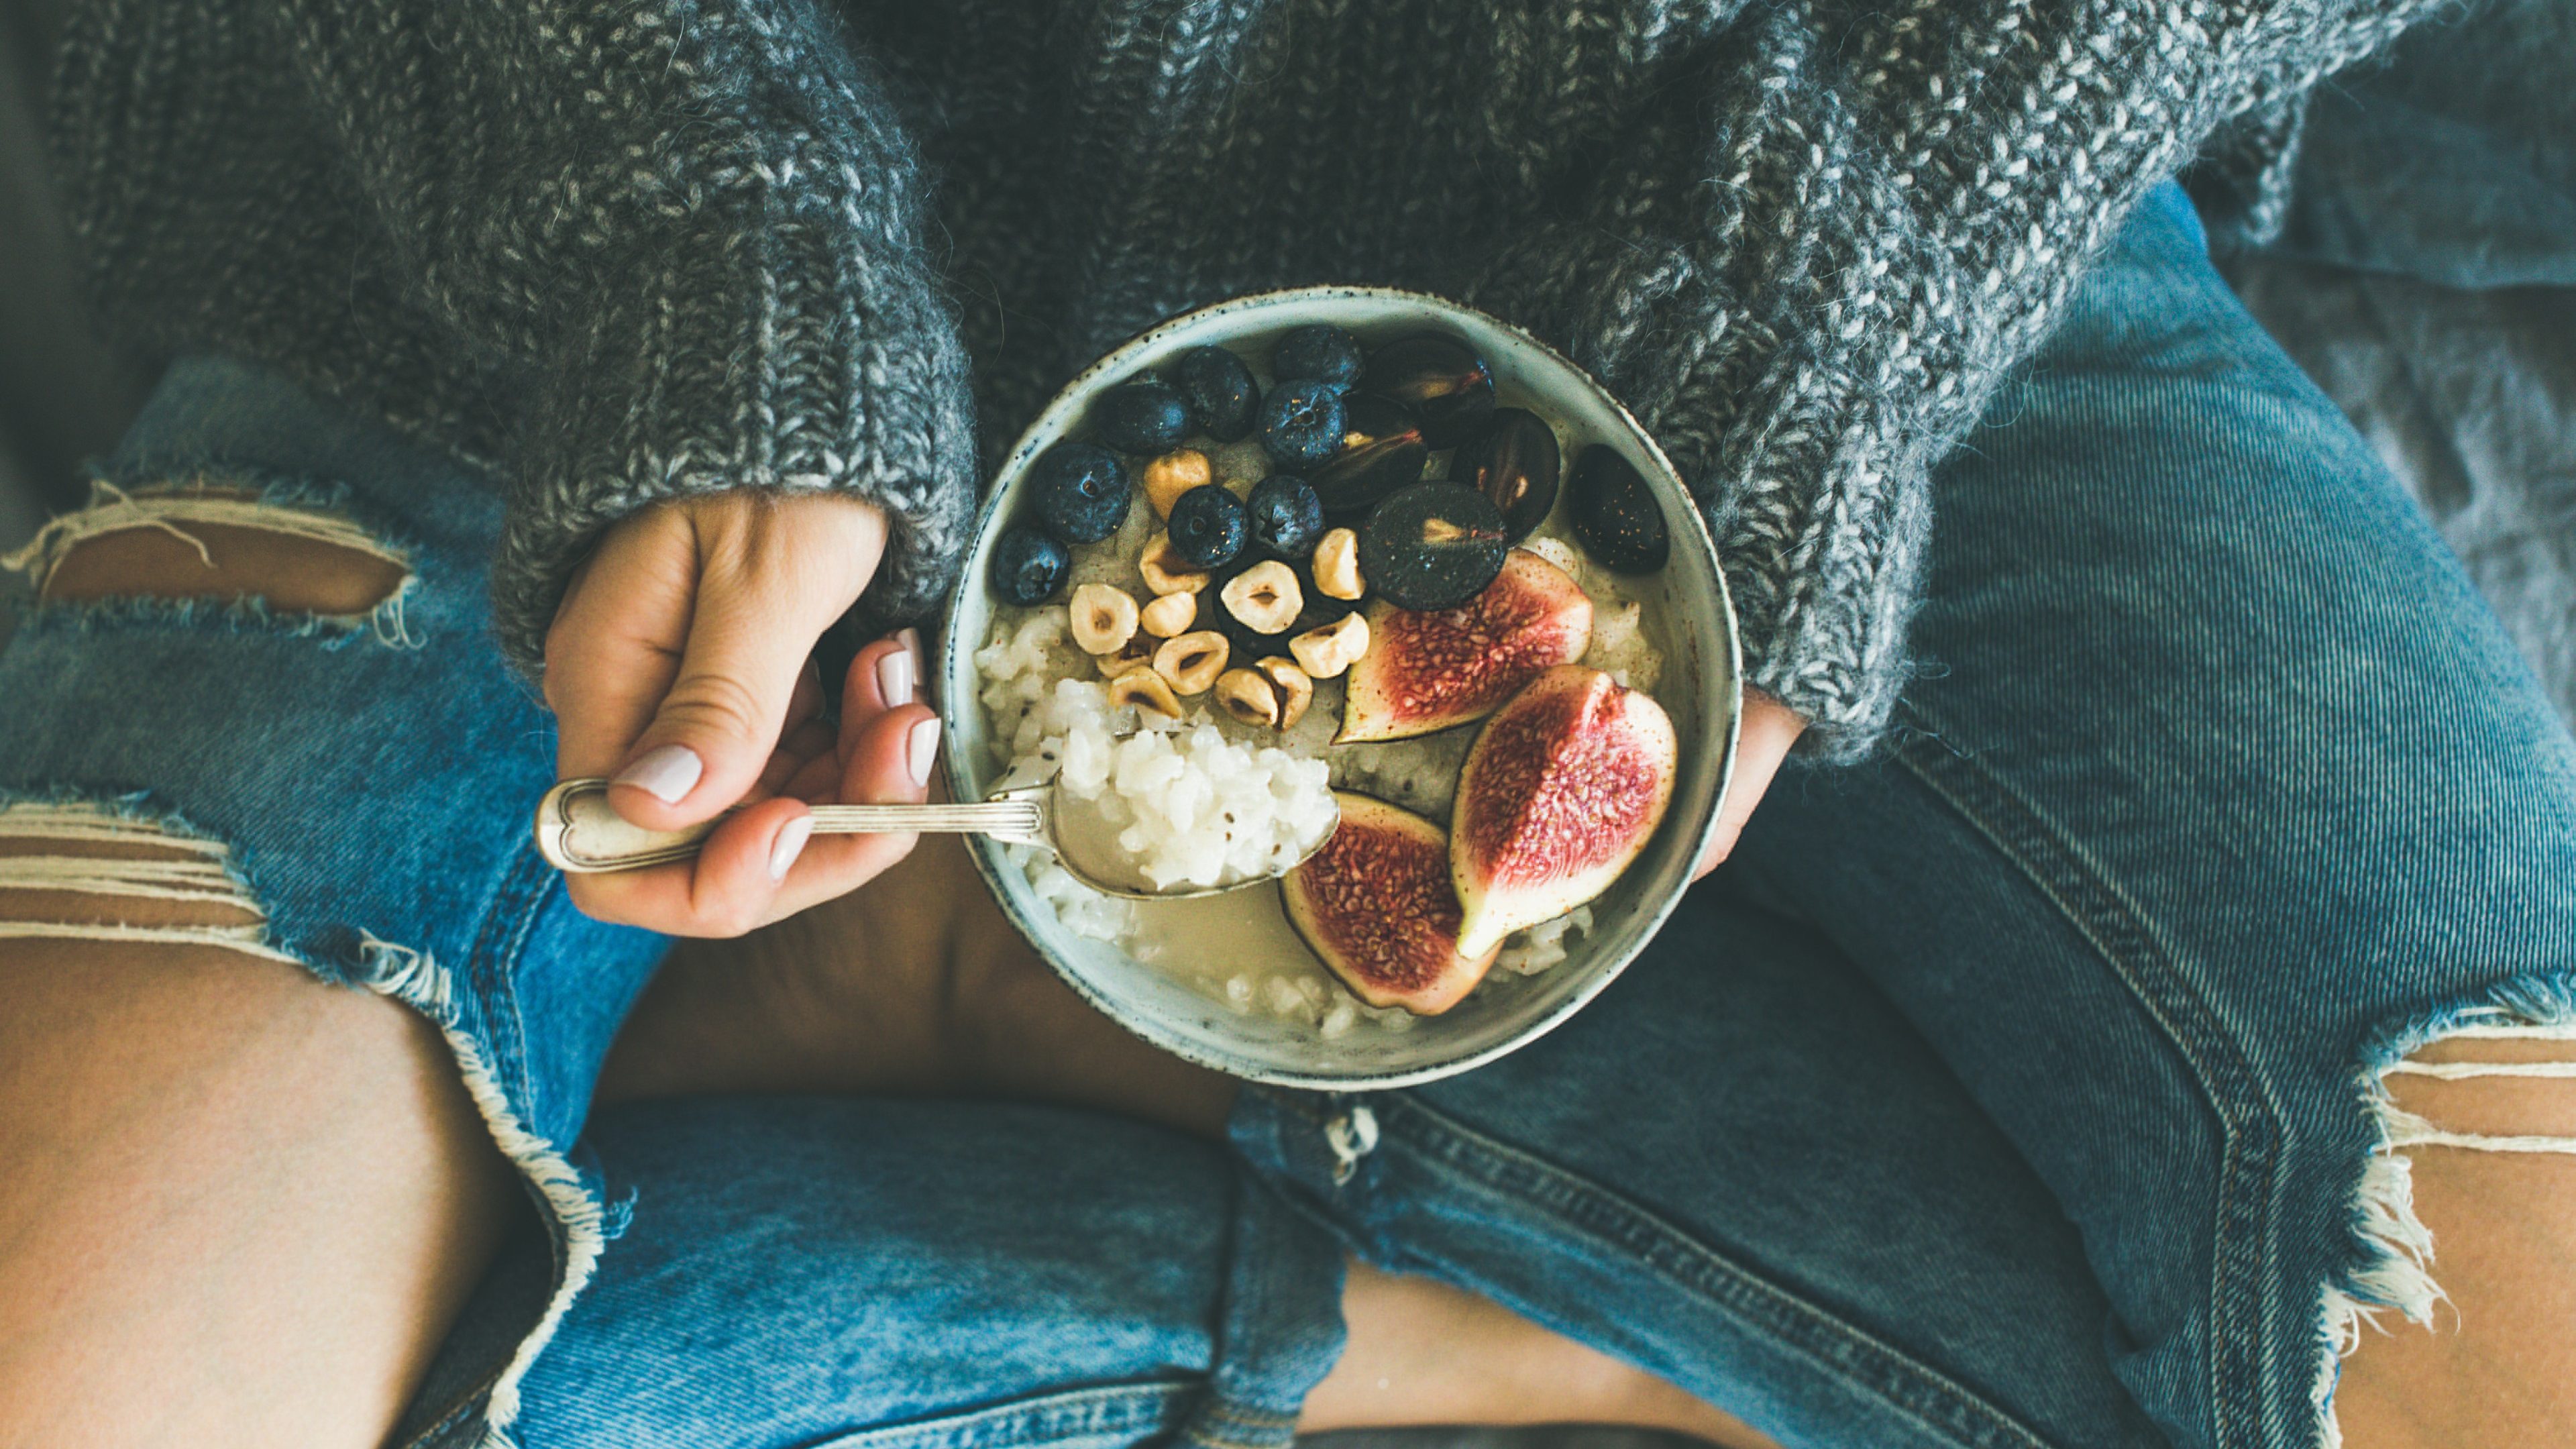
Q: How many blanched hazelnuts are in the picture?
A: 12